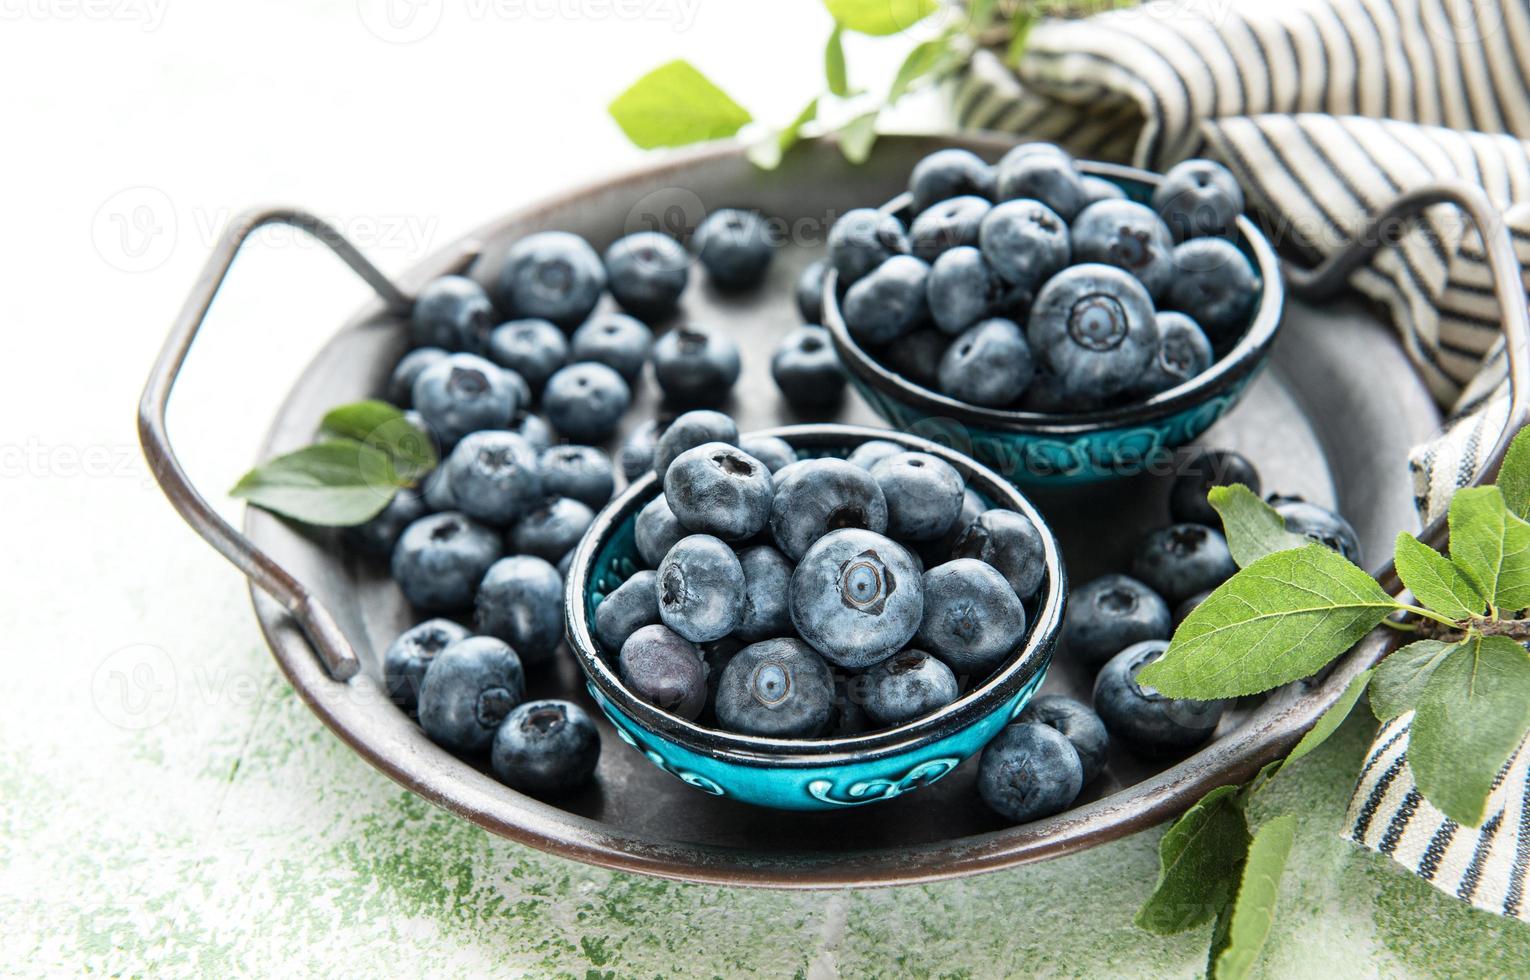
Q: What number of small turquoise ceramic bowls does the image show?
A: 2